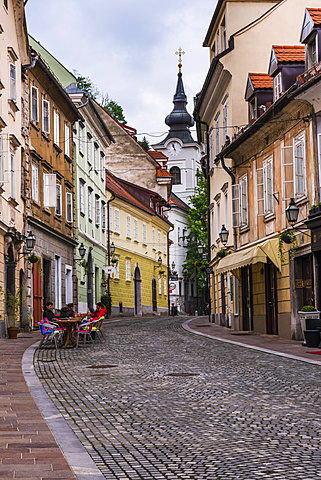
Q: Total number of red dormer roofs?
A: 3